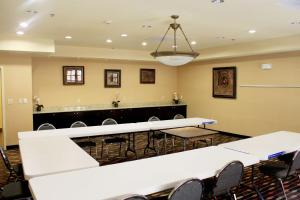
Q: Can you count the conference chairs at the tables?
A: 11